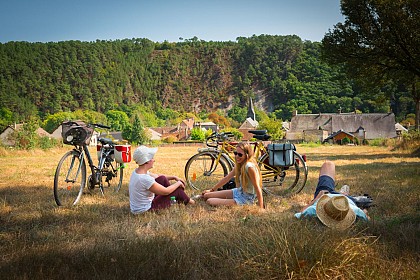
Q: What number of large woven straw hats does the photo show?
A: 1